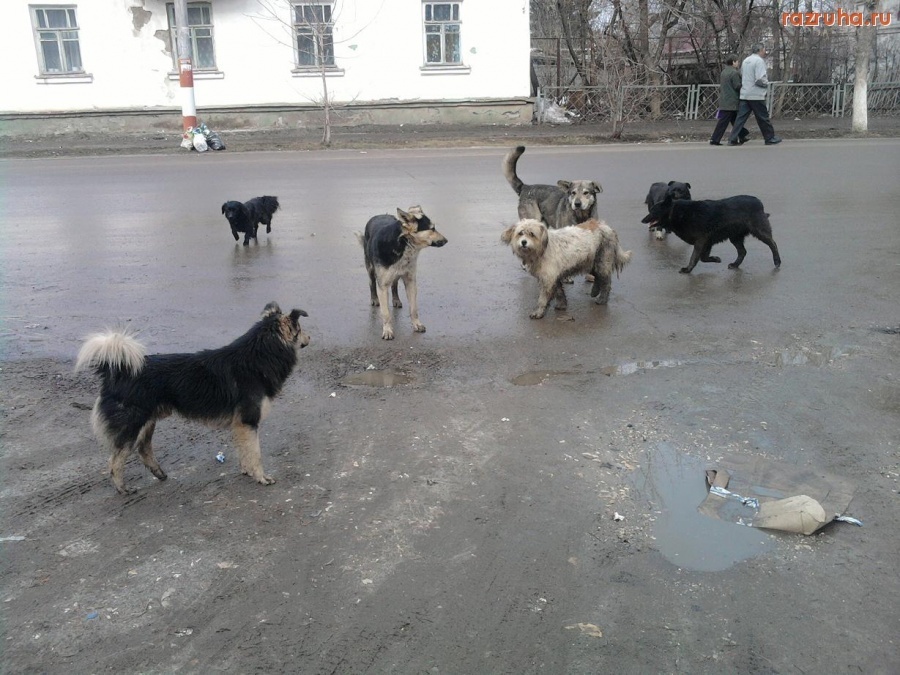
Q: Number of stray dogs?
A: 7